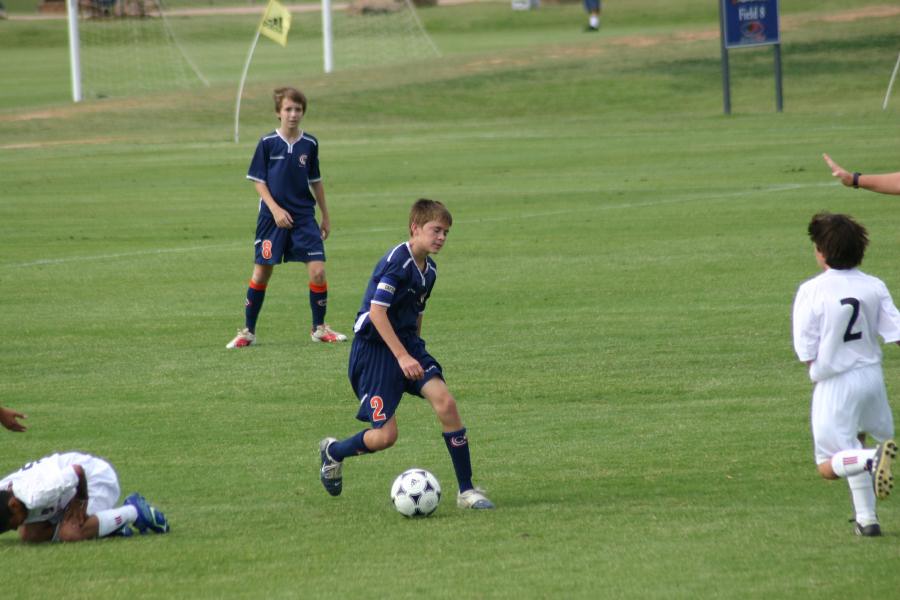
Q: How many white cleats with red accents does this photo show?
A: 2